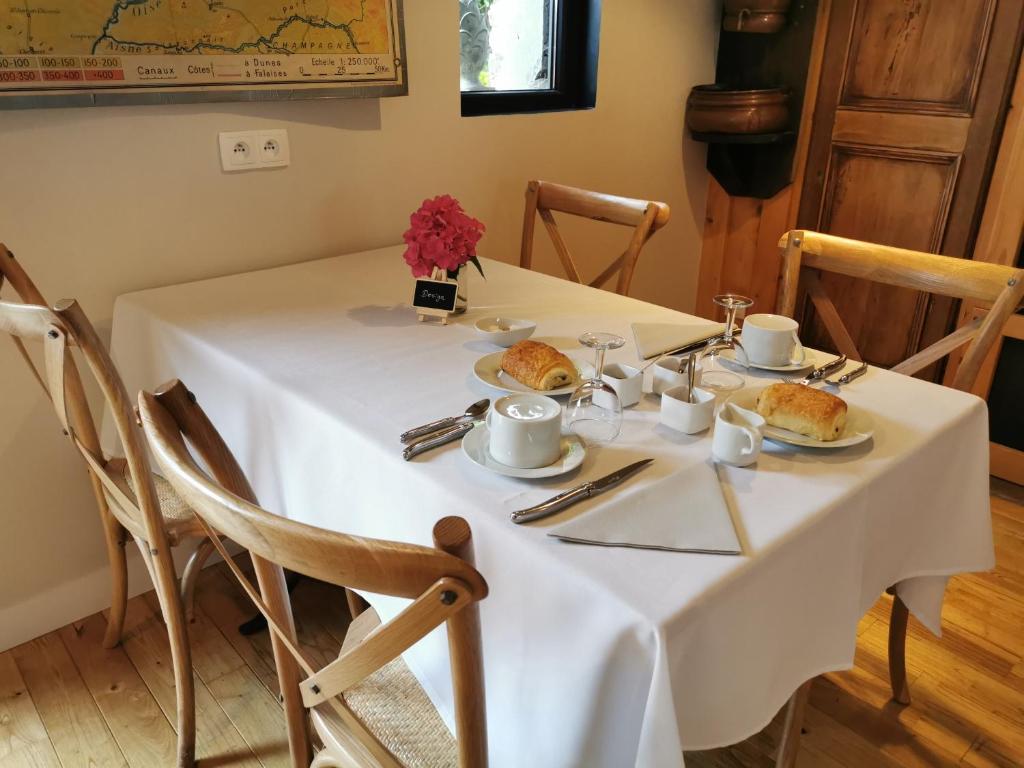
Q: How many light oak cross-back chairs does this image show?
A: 4